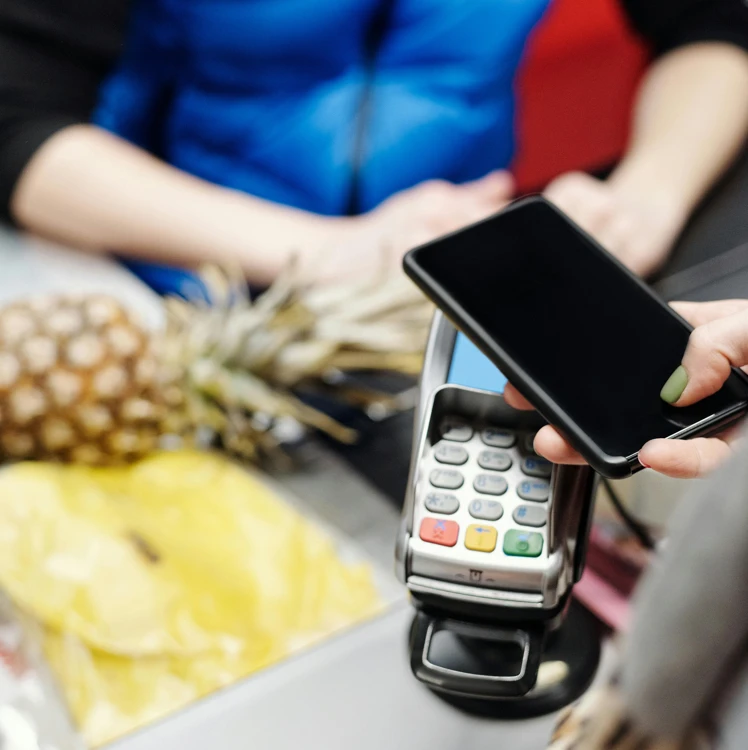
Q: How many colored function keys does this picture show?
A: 3